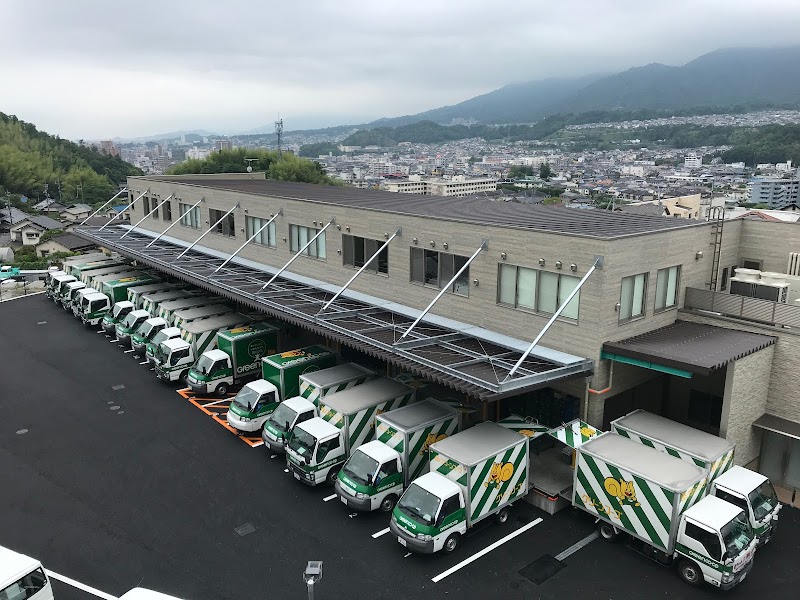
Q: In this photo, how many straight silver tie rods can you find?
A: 10